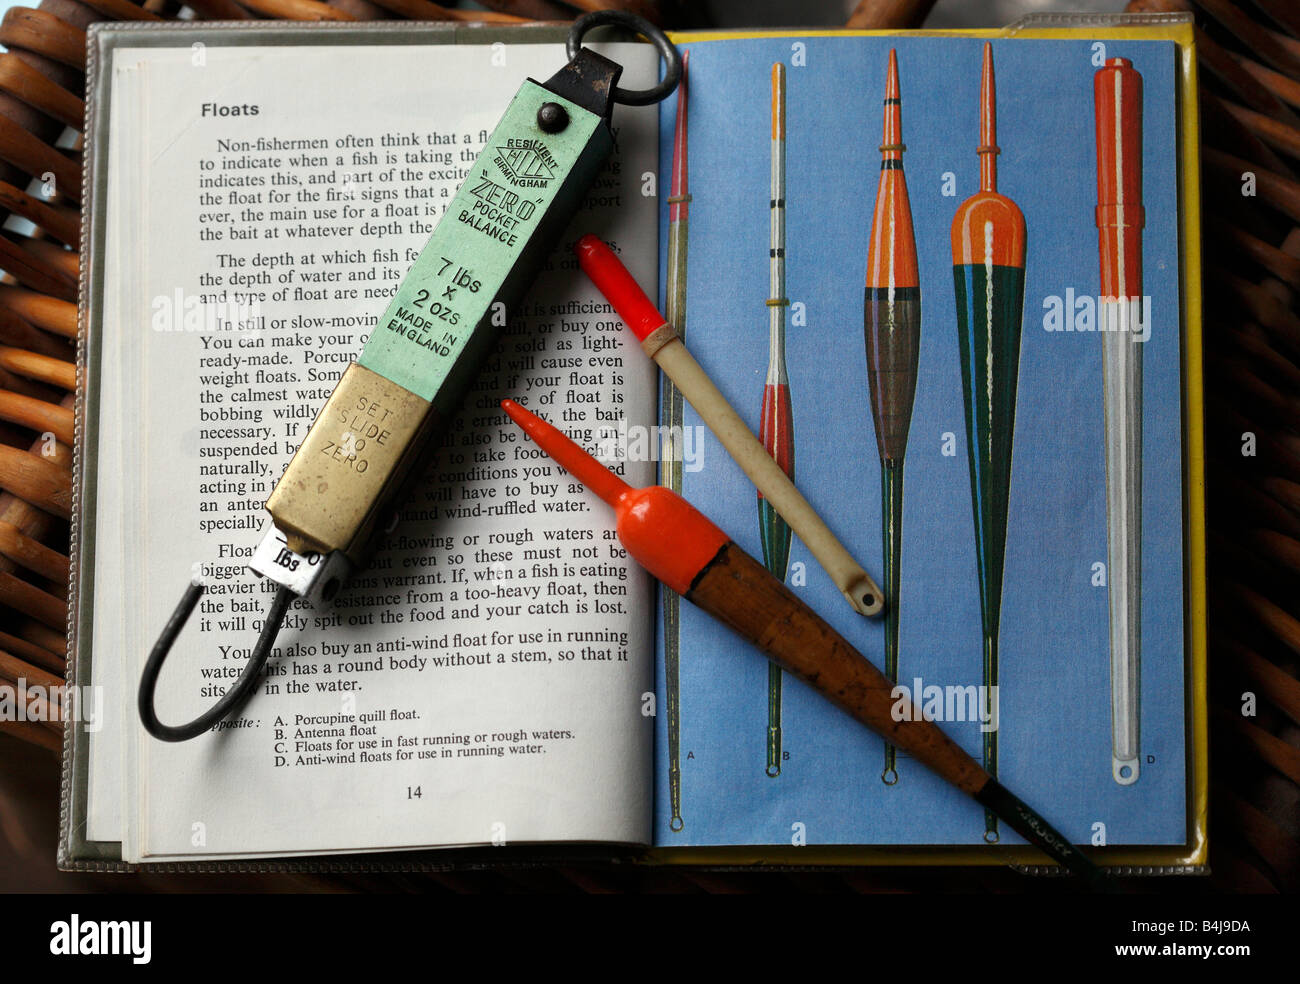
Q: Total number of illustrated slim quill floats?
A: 1